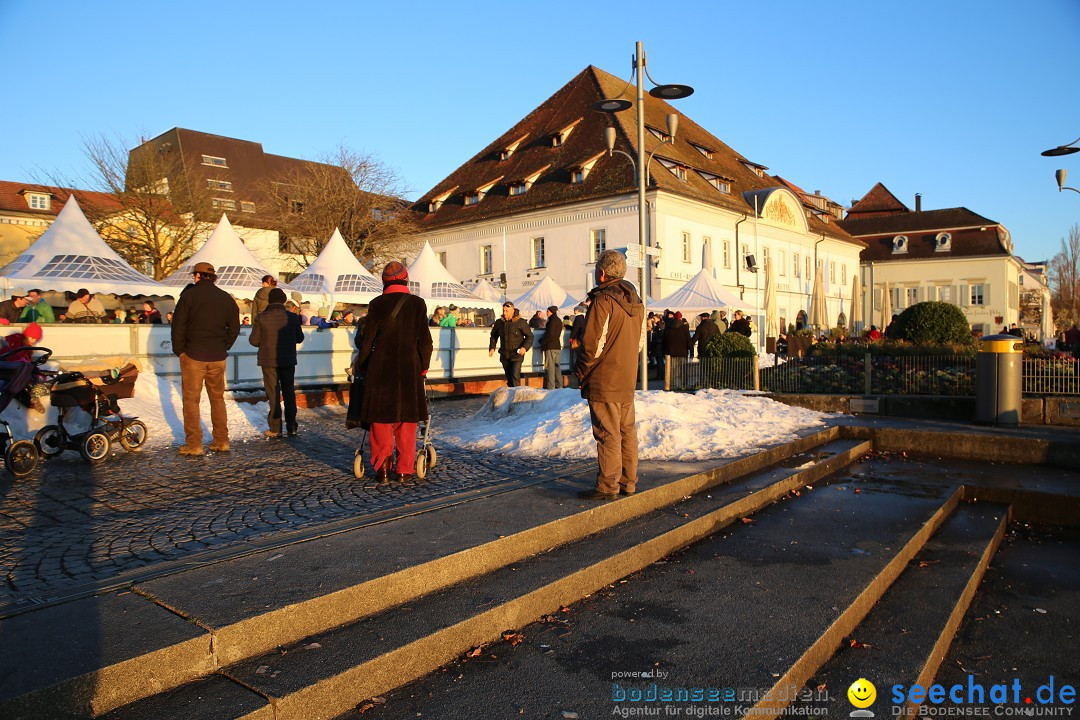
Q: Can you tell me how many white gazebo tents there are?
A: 7